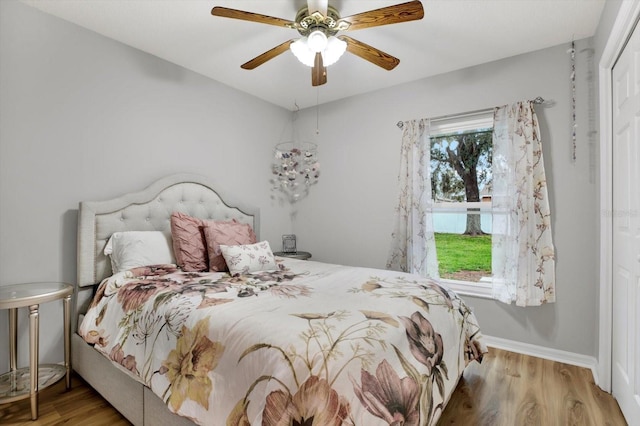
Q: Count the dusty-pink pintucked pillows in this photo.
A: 2